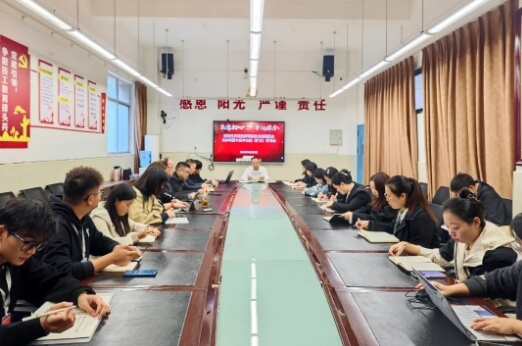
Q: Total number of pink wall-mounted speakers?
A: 0